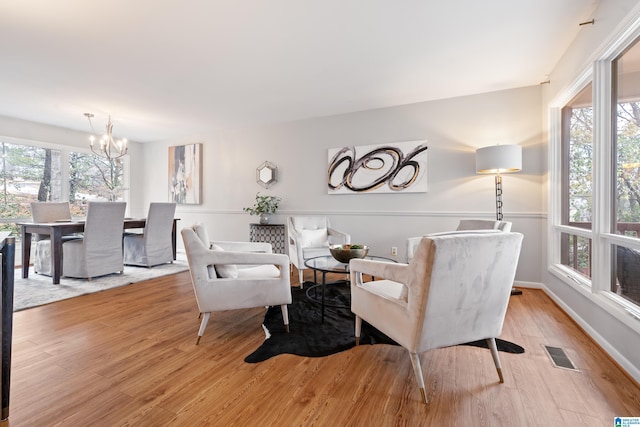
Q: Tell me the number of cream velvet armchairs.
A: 4